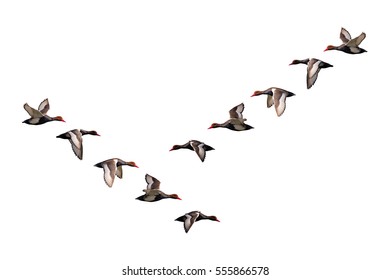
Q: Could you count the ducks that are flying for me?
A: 10